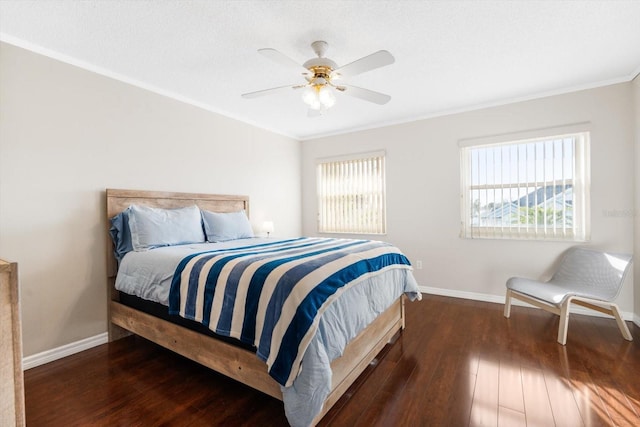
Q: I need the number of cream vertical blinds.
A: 2